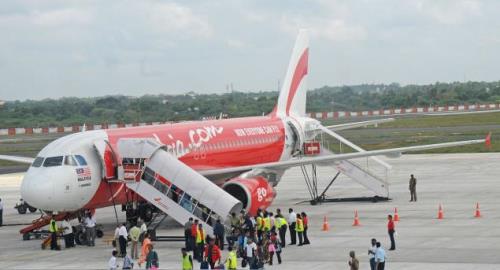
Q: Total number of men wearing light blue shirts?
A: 1